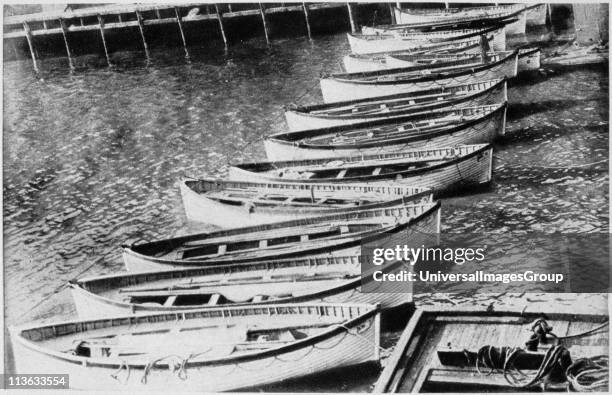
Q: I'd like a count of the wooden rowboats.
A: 13